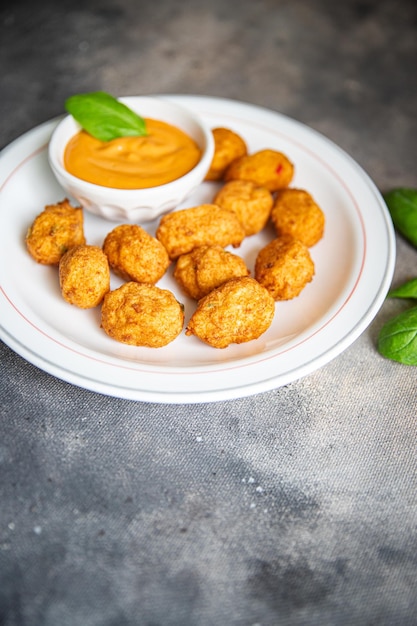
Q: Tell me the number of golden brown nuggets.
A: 12